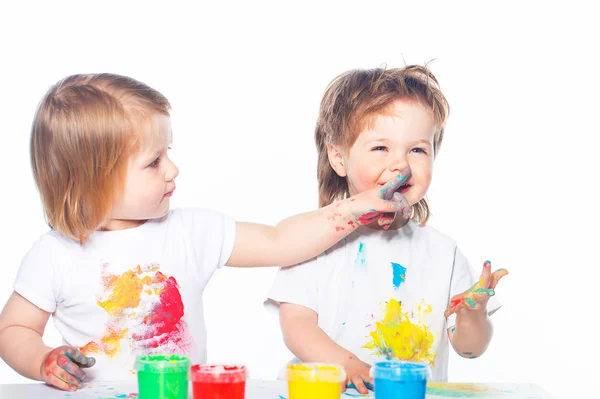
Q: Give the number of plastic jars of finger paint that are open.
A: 4